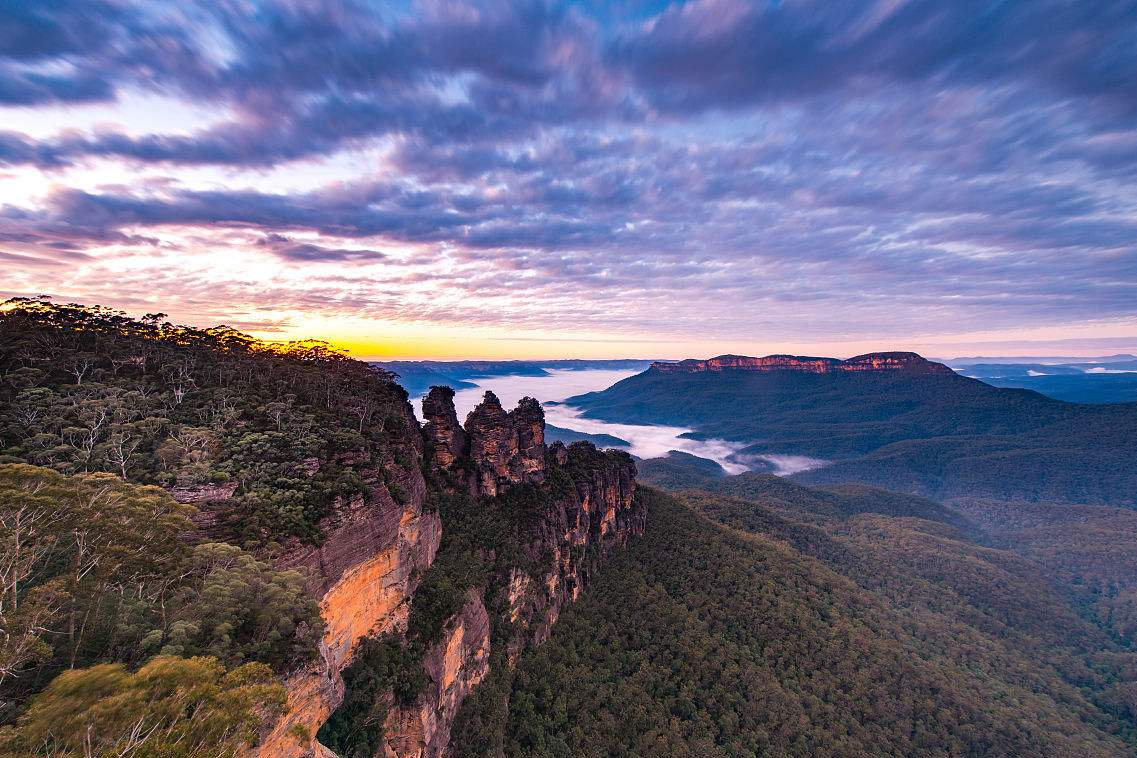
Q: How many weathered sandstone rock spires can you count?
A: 3